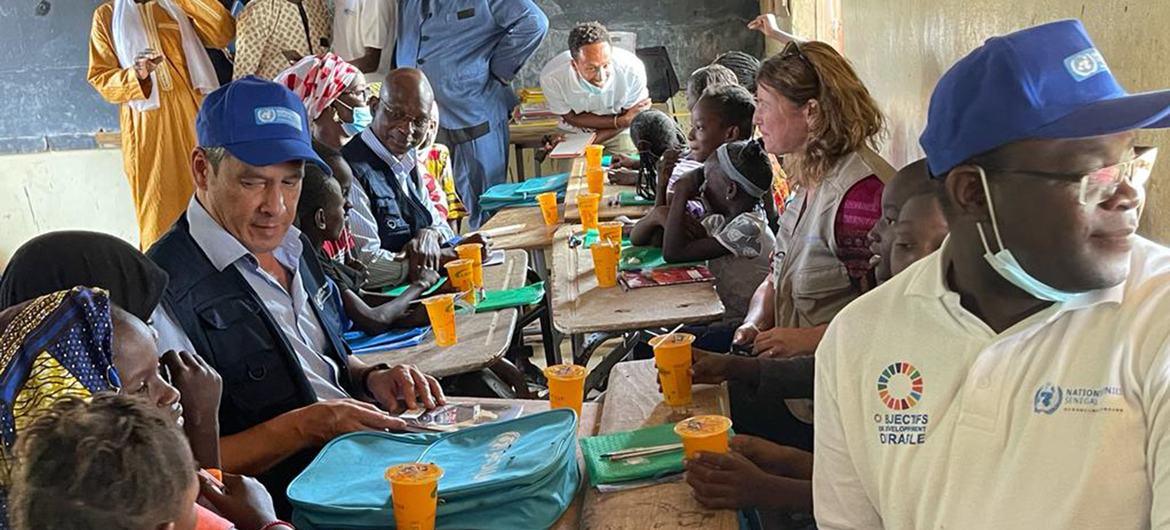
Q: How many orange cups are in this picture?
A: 13